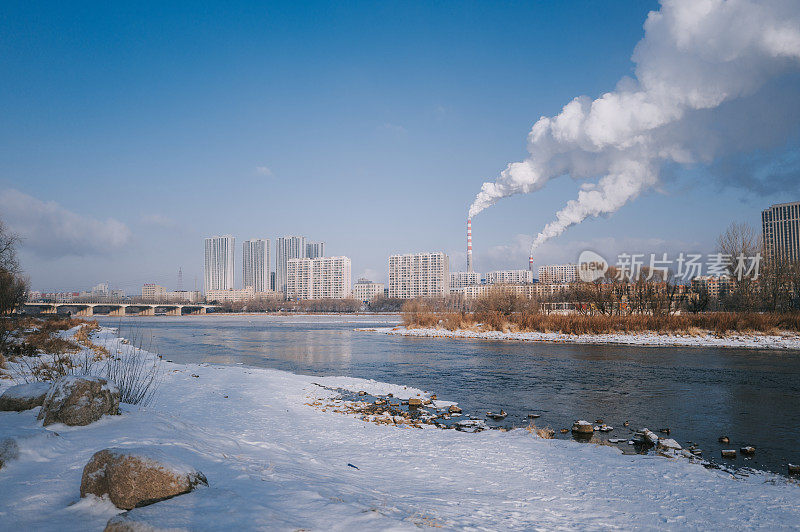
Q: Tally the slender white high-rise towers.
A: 4